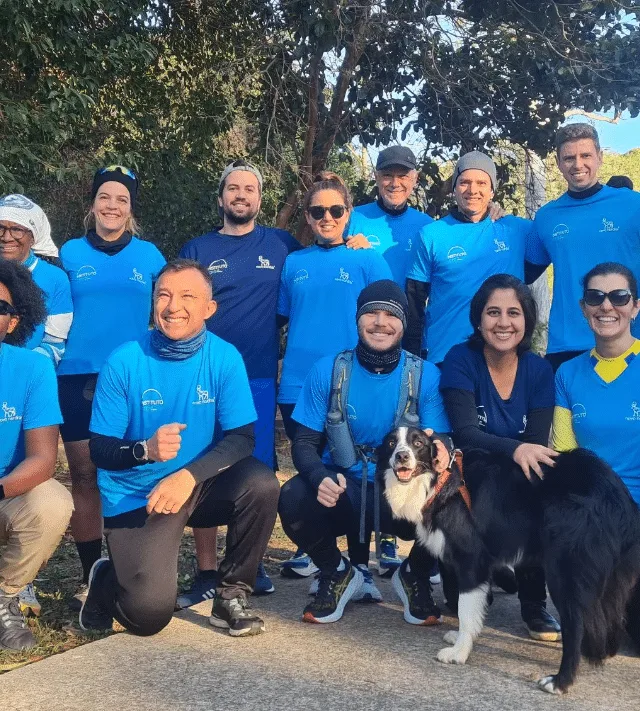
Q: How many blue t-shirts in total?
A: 12